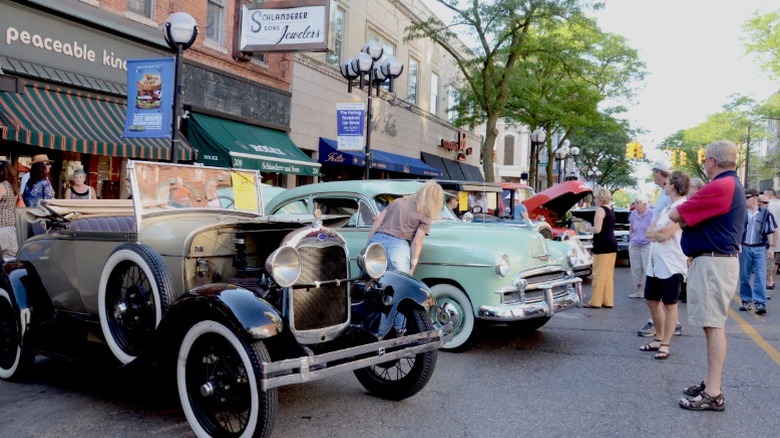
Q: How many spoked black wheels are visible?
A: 4